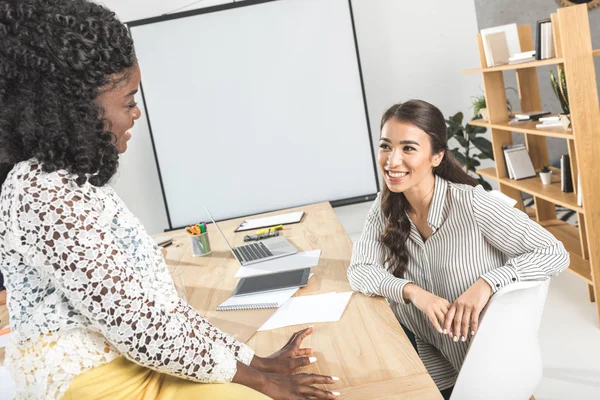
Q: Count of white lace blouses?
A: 1